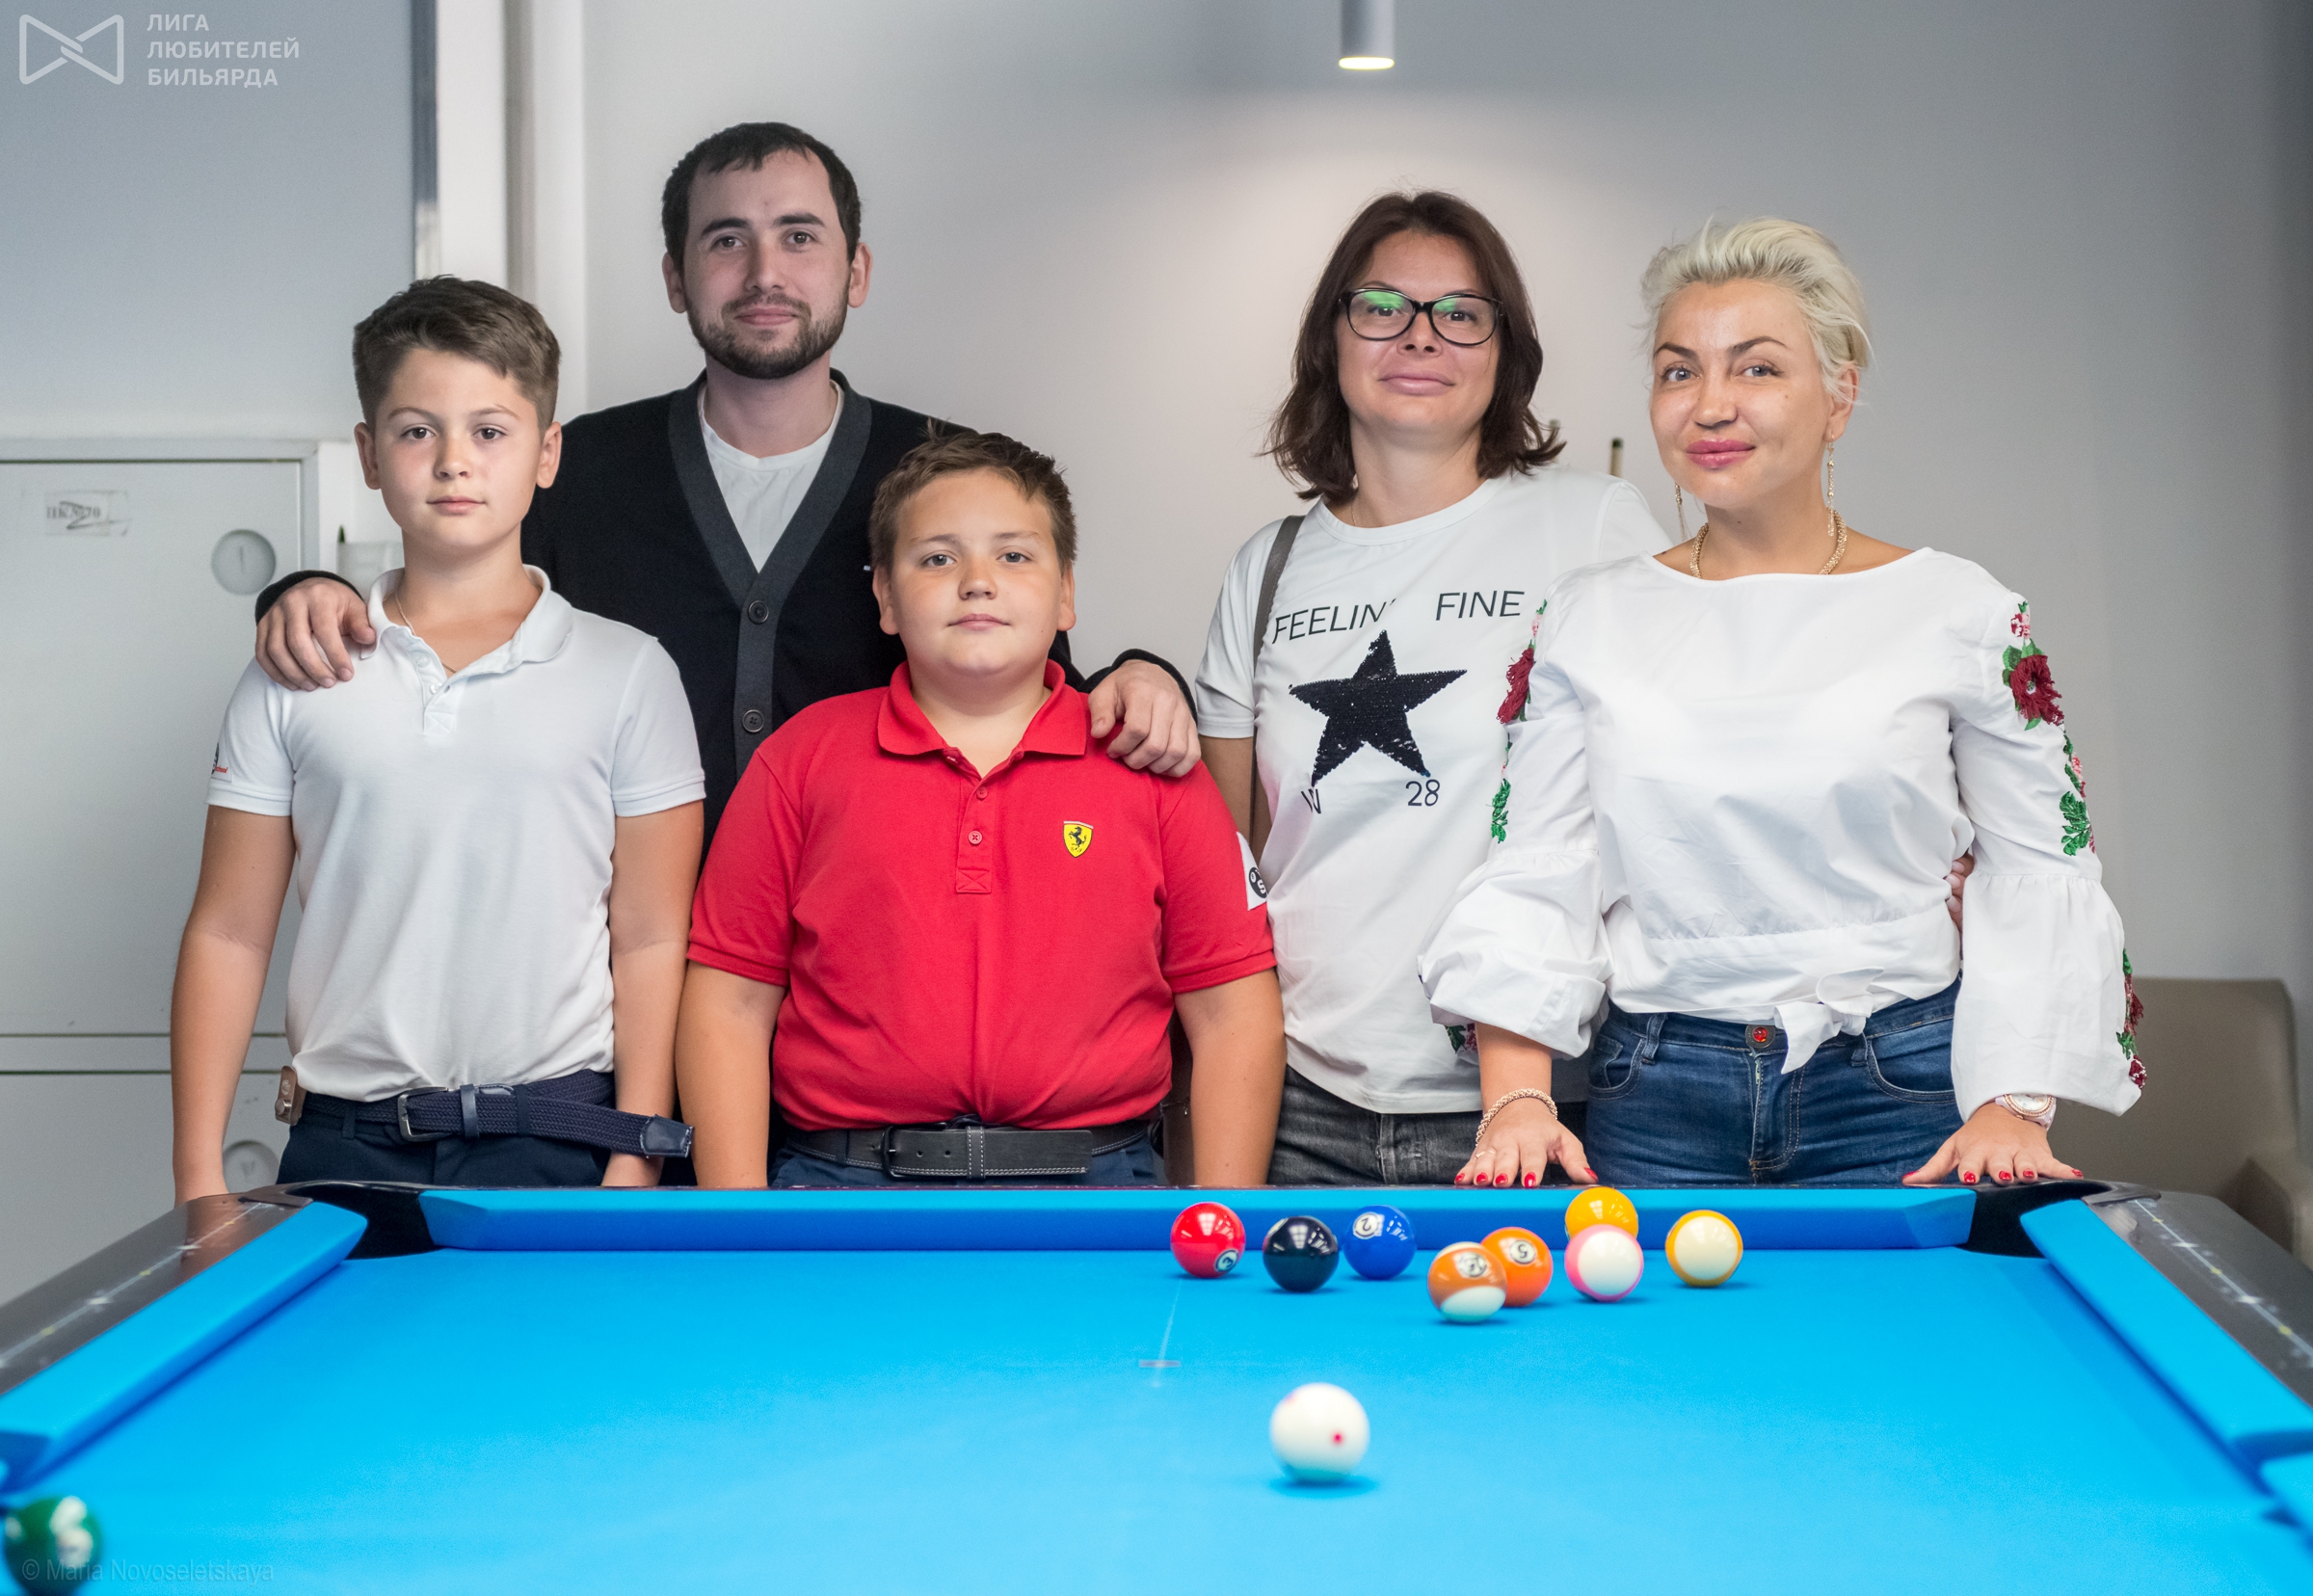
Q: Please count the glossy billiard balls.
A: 10